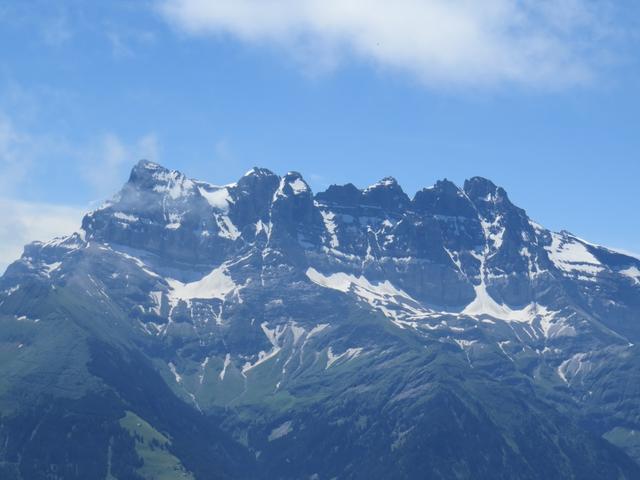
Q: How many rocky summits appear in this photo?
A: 7